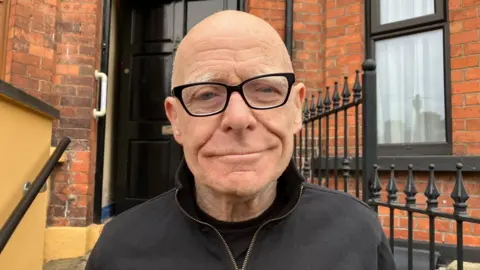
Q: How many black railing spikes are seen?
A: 12